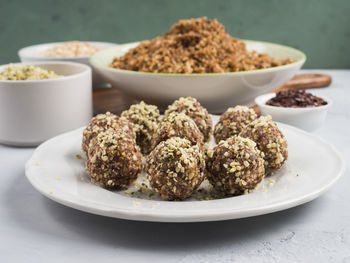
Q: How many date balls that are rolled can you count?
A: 9